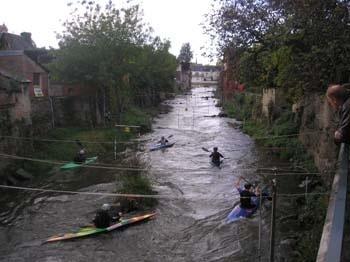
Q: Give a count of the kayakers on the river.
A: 5